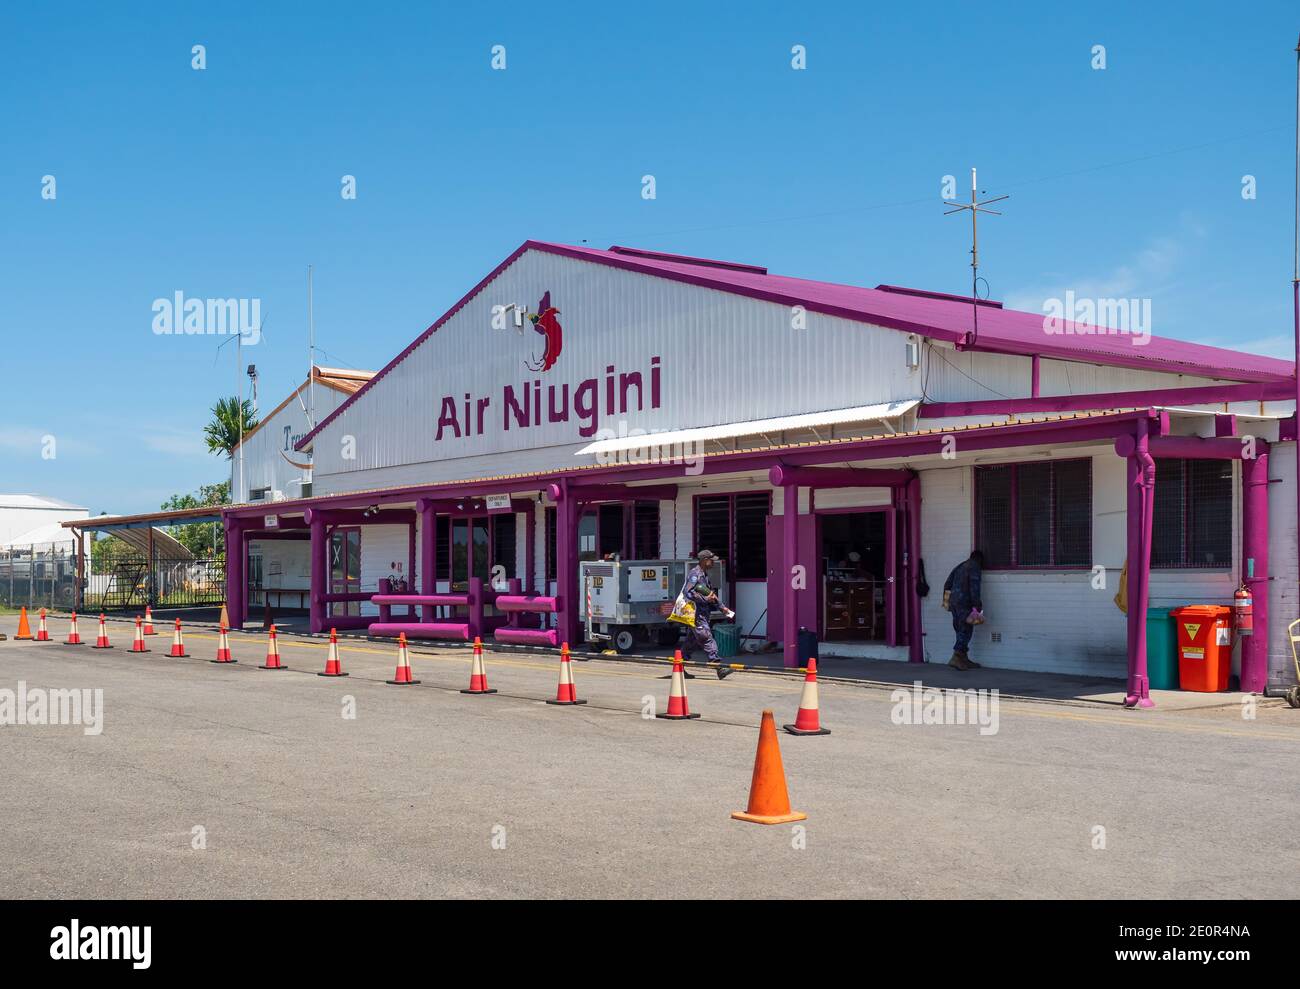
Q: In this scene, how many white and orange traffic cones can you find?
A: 14